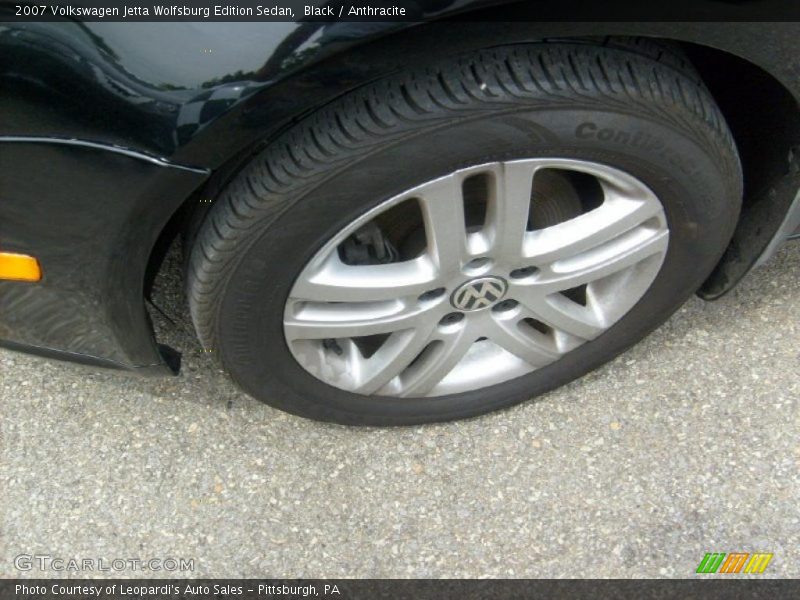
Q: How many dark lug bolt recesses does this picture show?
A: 5